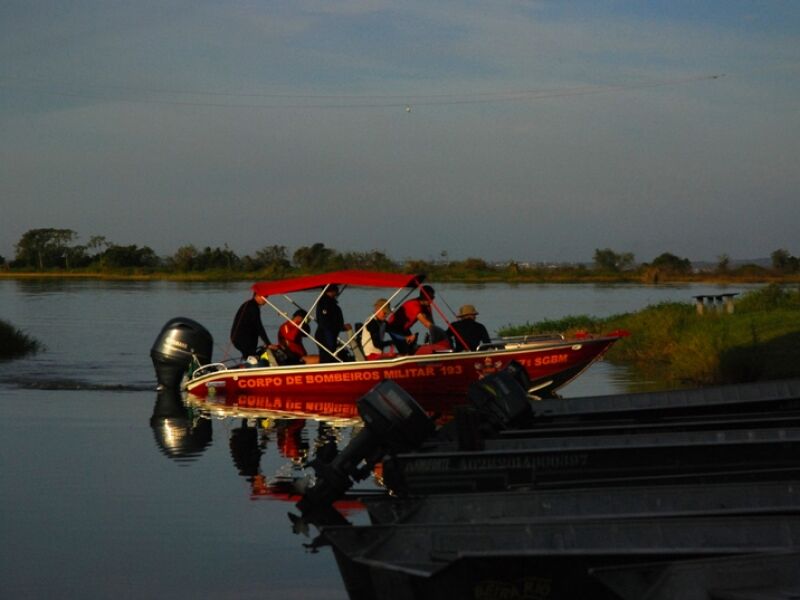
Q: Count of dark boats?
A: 5